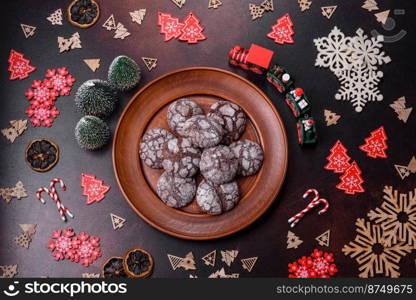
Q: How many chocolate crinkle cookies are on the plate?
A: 9